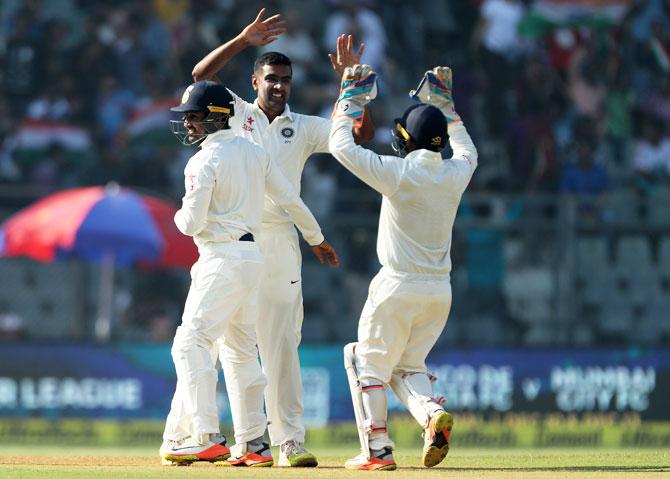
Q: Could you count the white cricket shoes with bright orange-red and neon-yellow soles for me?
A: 4